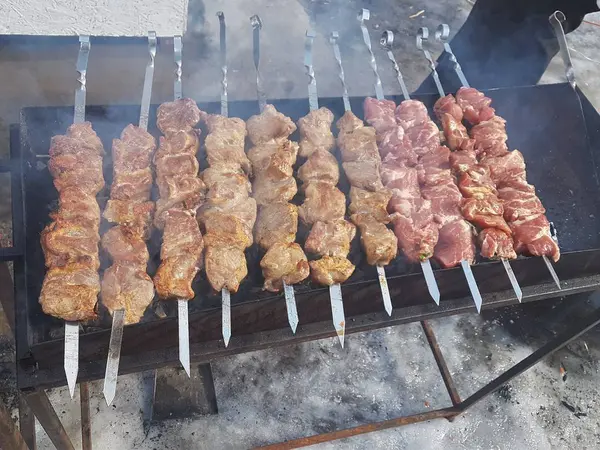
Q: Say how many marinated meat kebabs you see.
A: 11